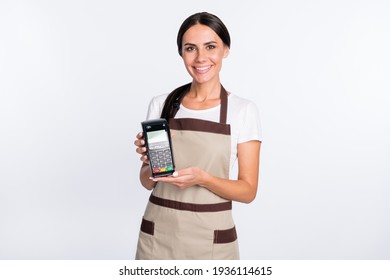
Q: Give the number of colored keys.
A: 3